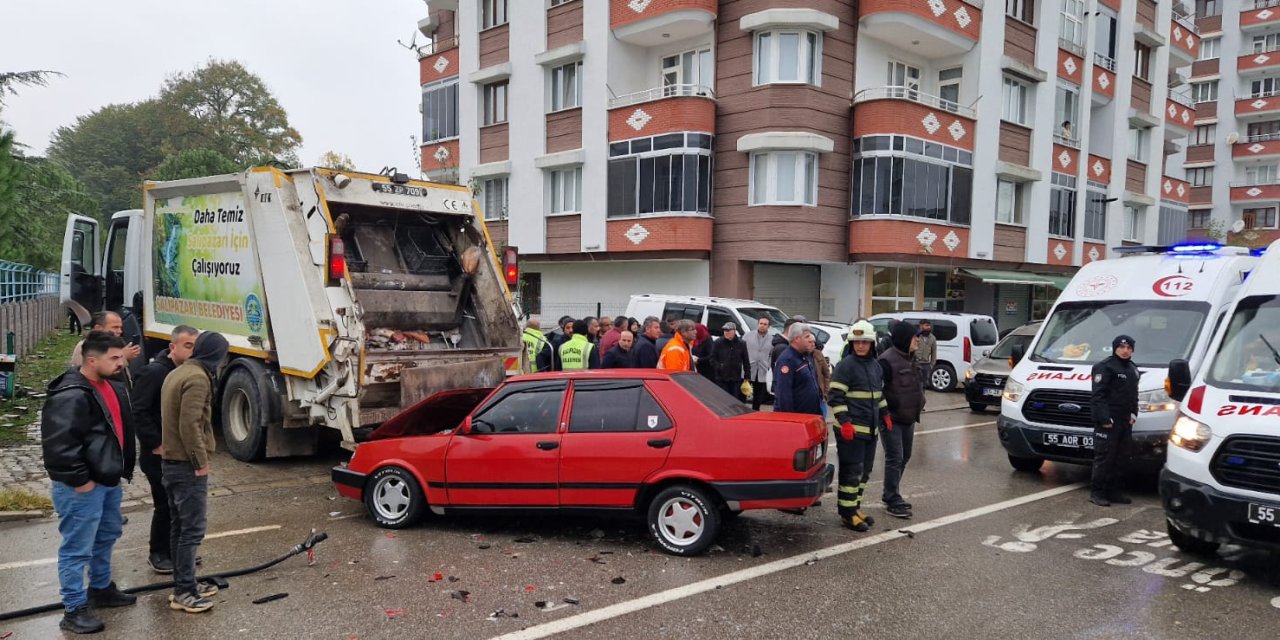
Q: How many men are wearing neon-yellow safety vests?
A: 2